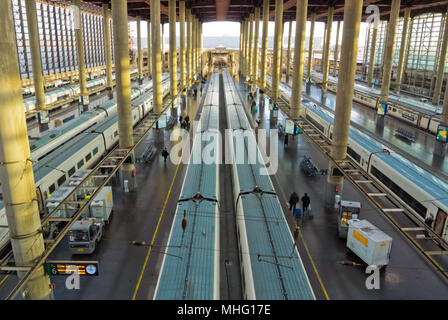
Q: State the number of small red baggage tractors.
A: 0